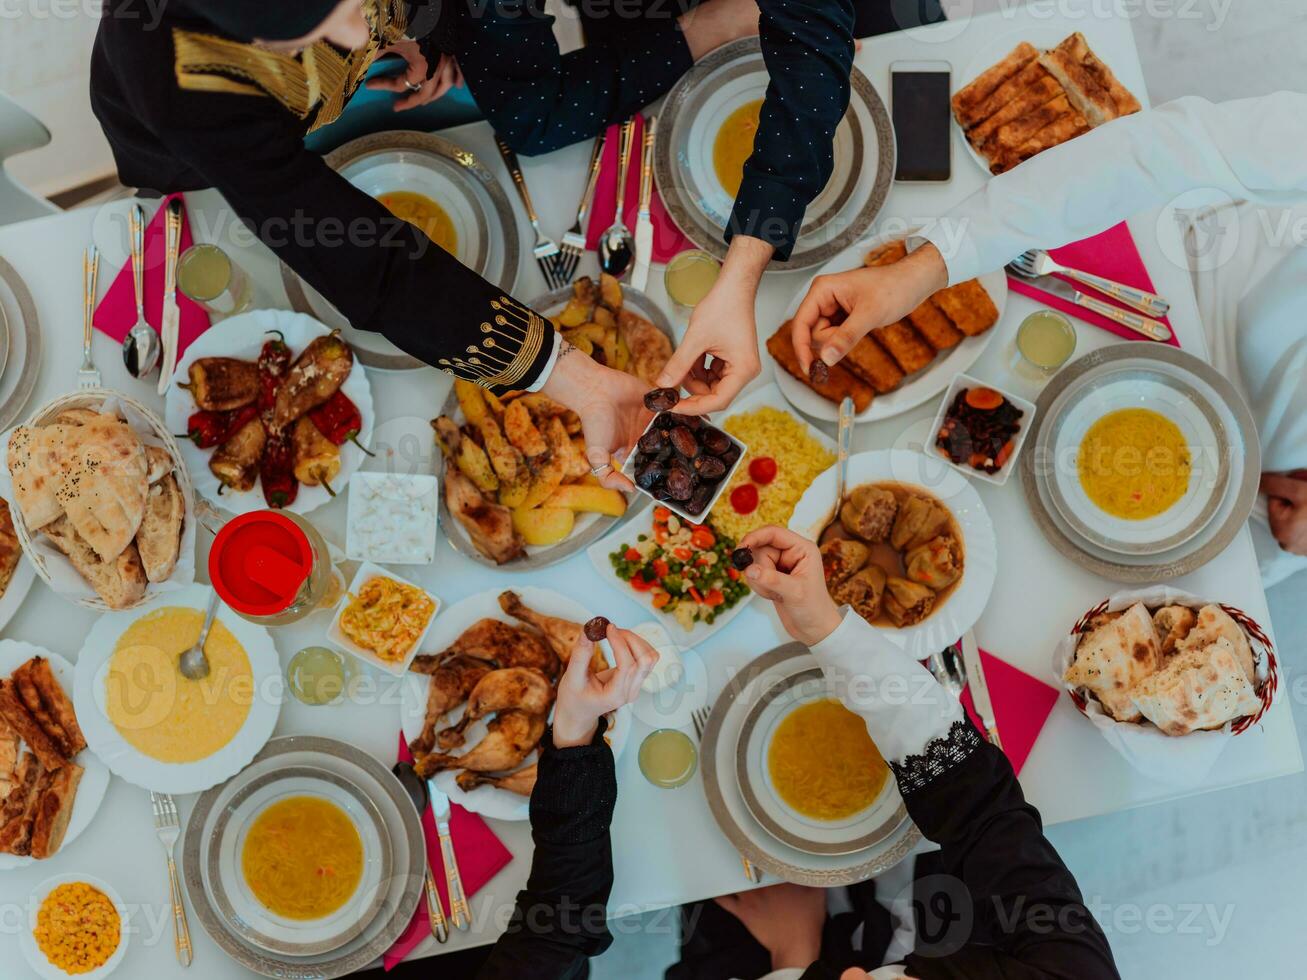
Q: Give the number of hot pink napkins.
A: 5